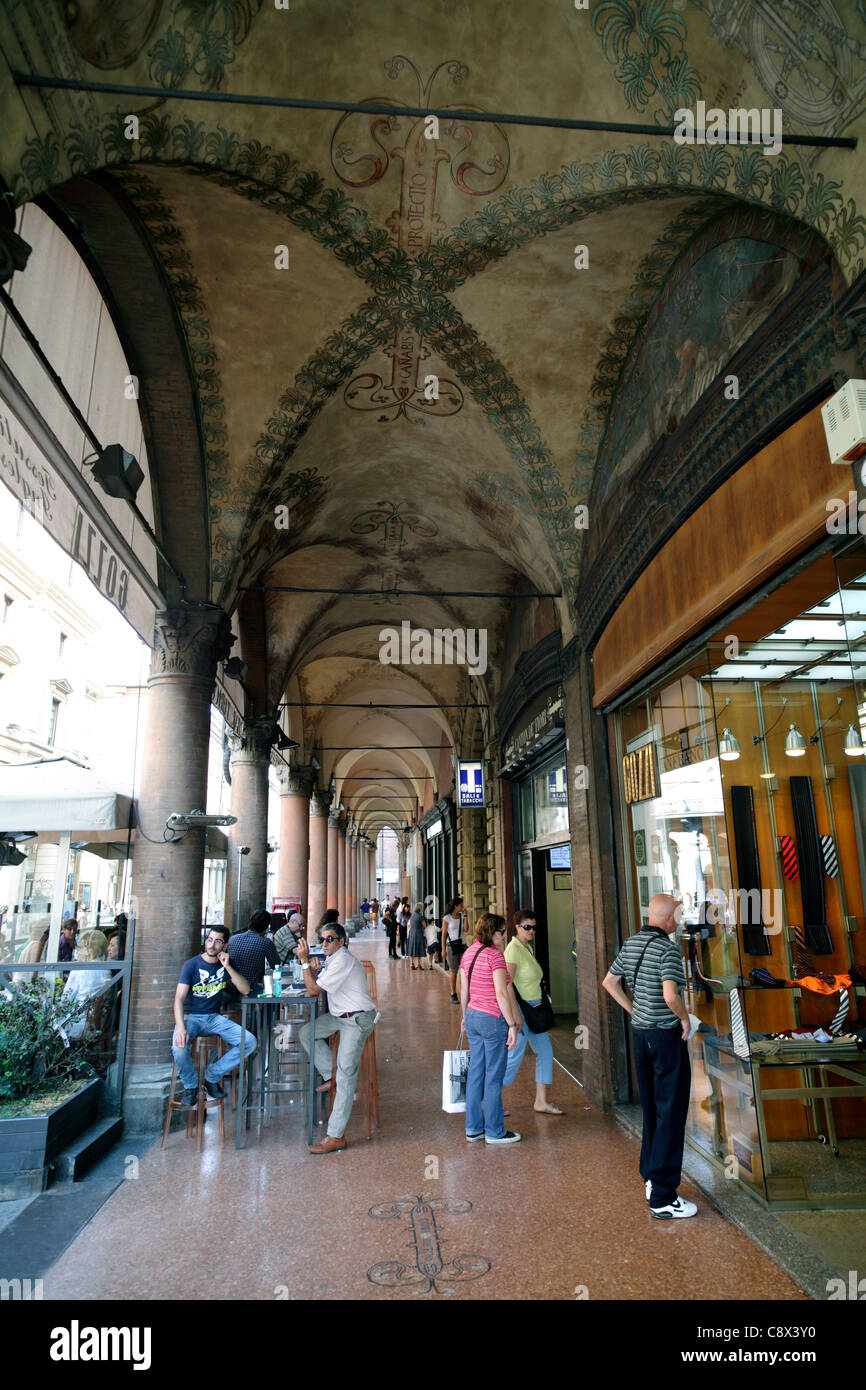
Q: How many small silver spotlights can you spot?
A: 3